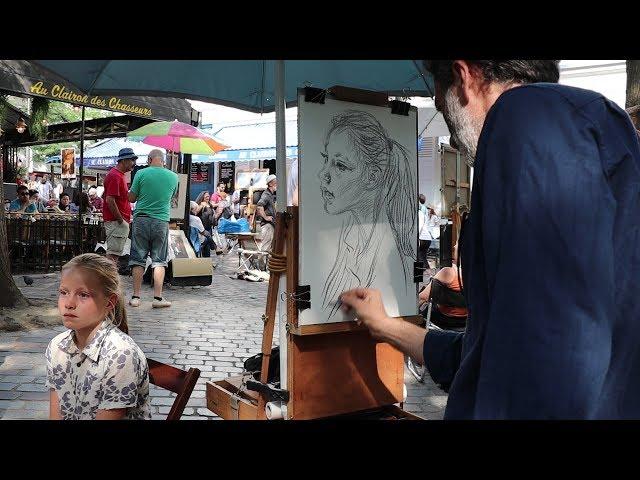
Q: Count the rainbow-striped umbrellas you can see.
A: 1